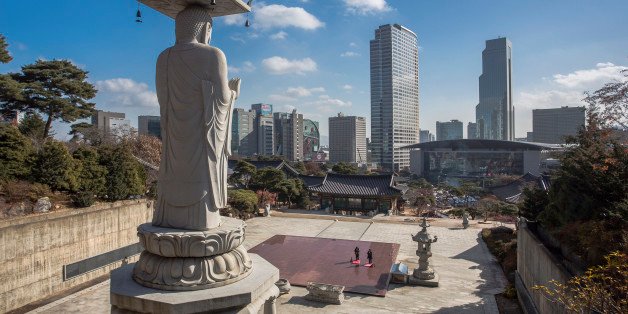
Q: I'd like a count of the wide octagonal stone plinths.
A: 1